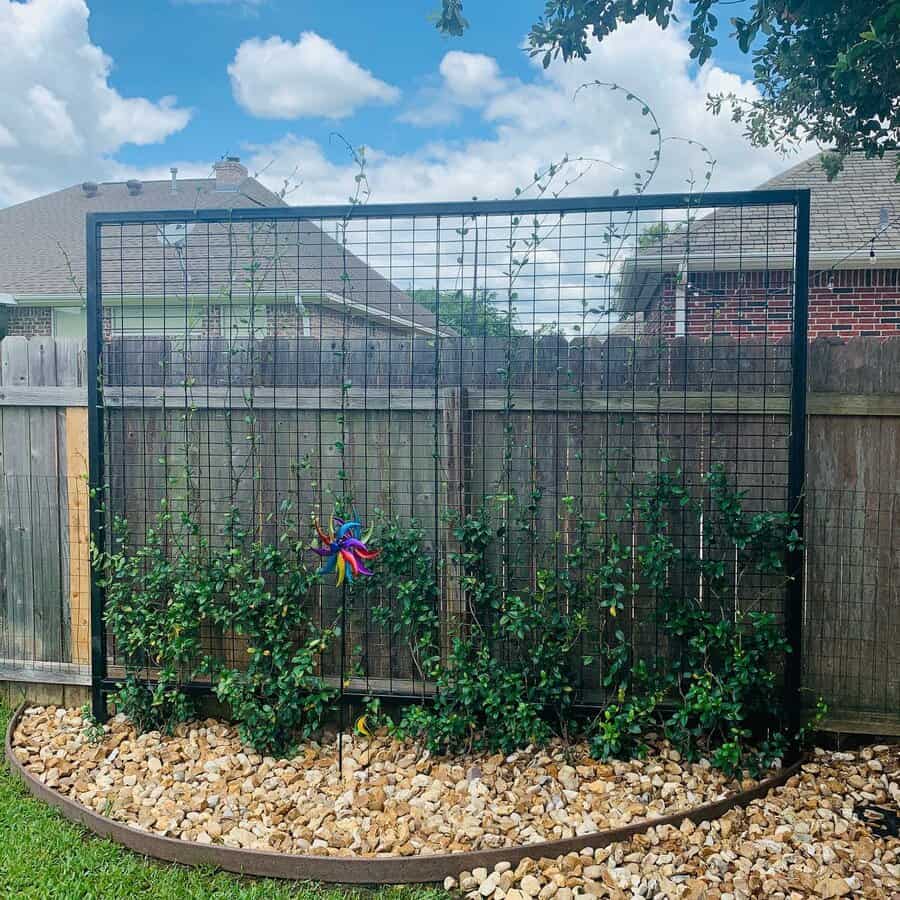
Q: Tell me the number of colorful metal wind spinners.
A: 1